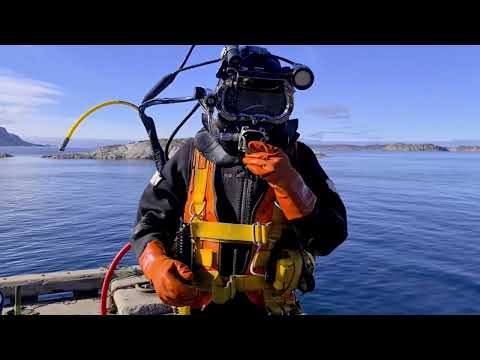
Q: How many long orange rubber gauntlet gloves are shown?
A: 2